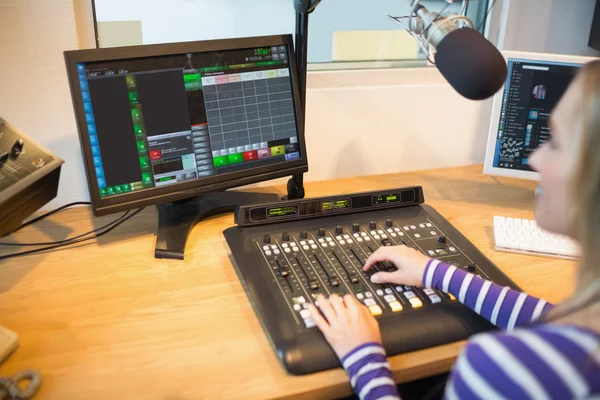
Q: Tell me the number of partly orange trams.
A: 0